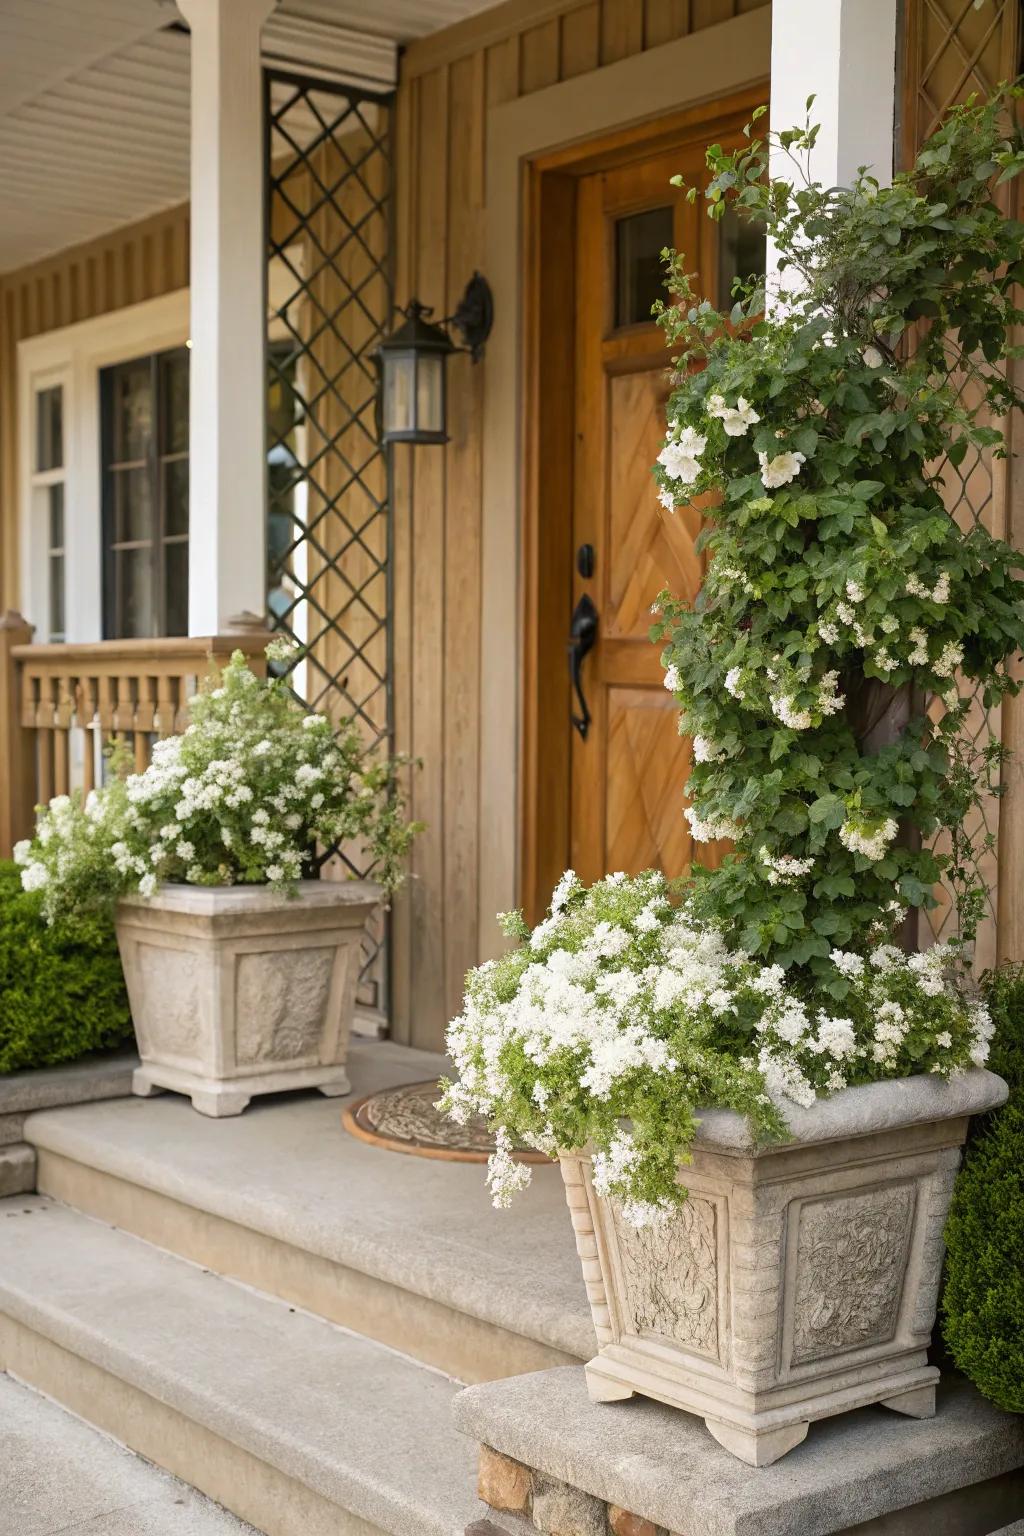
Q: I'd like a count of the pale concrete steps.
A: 2